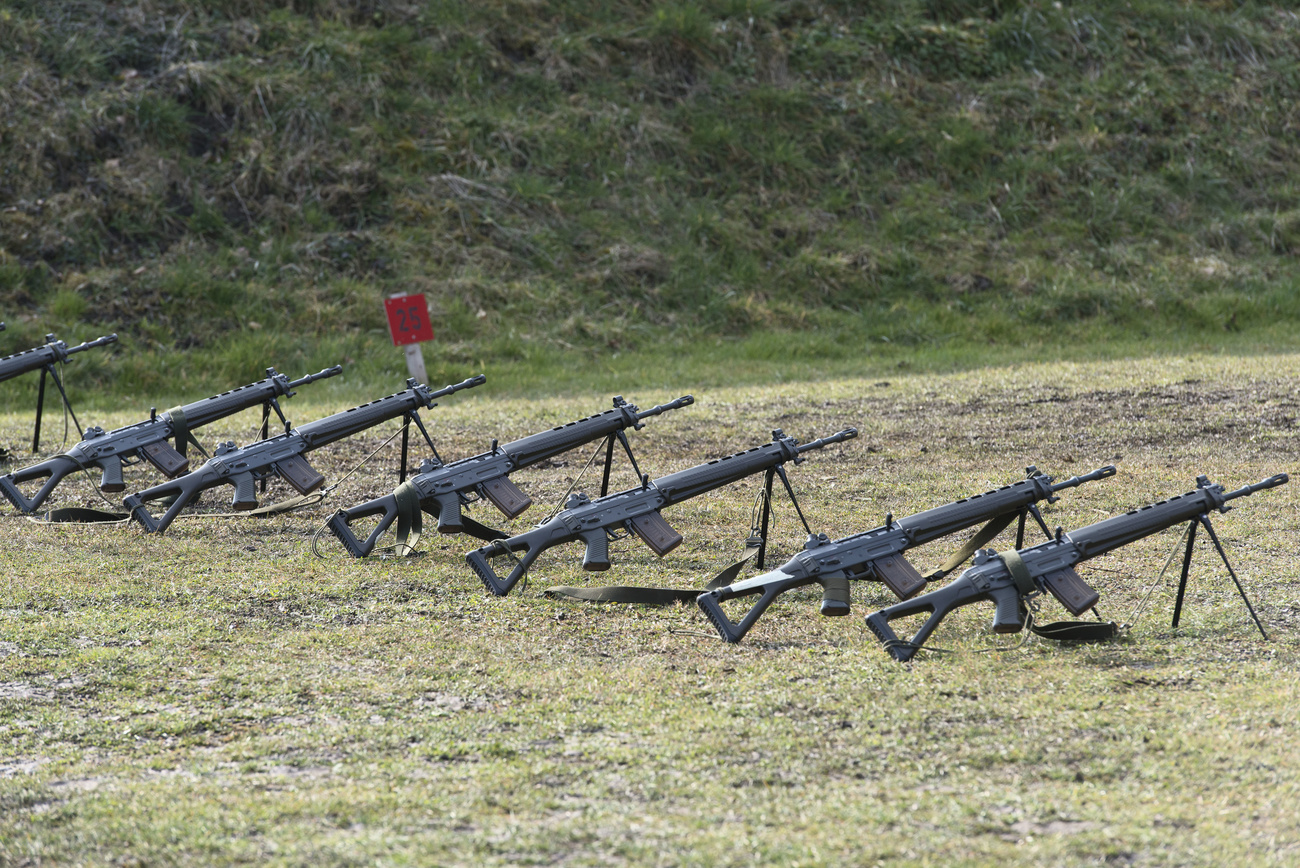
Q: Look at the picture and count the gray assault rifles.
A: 7